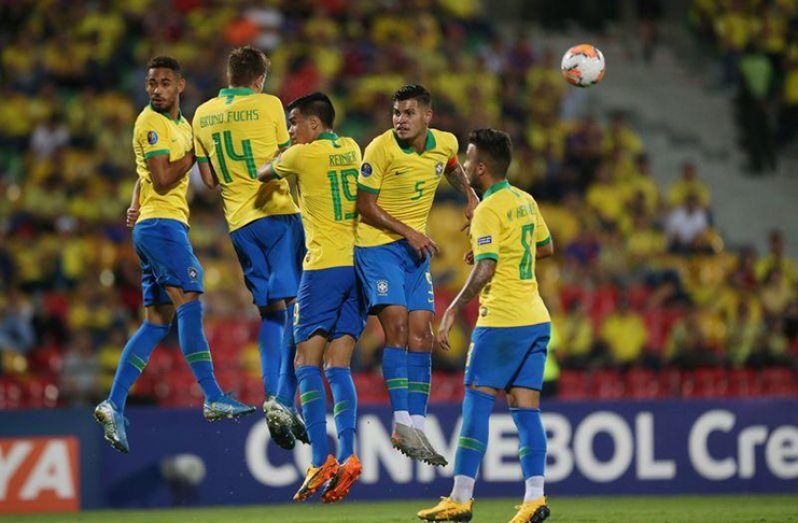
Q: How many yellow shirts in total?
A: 5